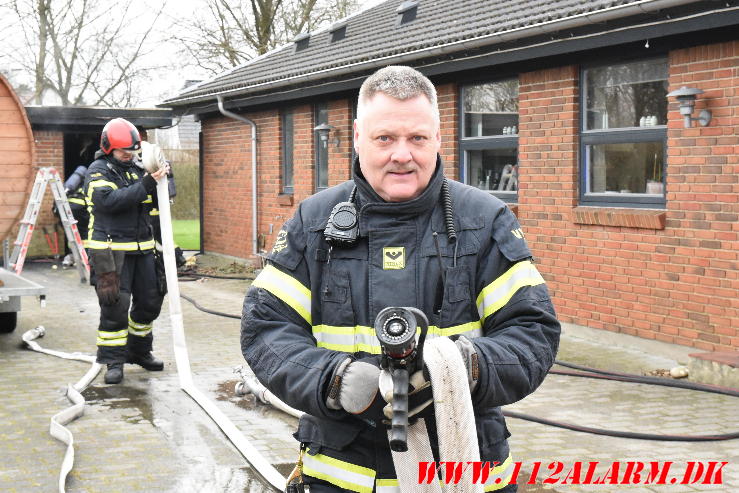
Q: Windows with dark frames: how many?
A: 4